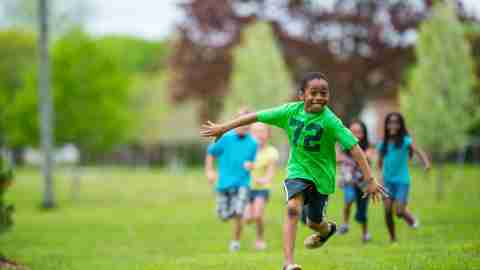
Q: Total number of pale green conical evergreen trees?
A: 2